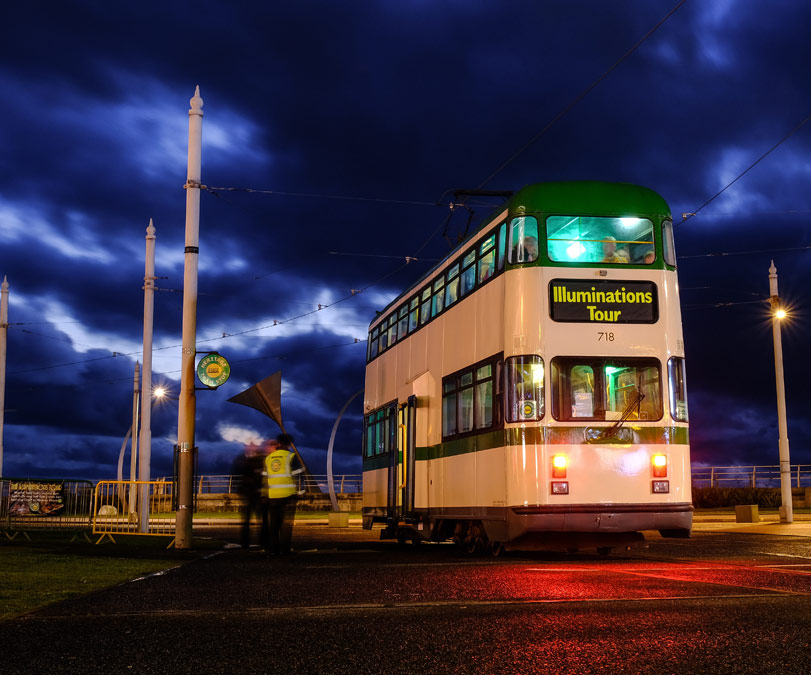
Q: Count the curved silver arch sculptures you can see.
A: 2